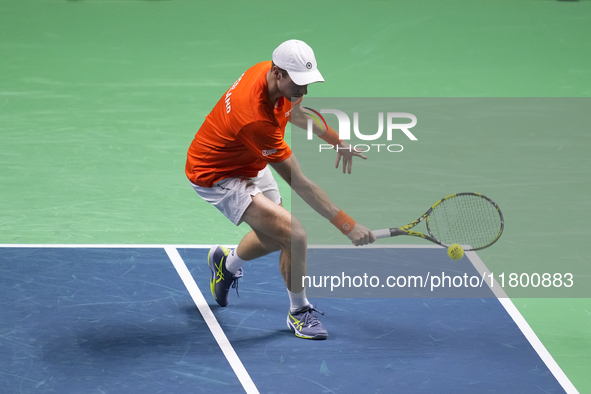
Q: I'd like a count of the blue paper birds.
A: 0